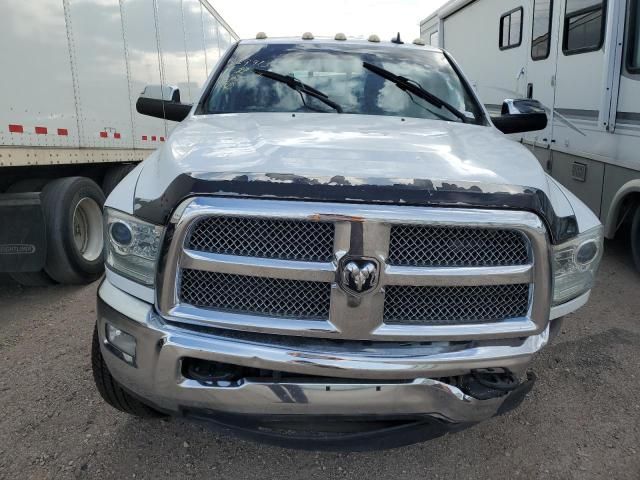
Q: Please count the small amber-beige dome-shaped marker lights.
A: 5